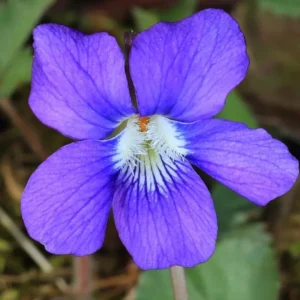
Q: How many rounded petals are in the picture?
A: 5